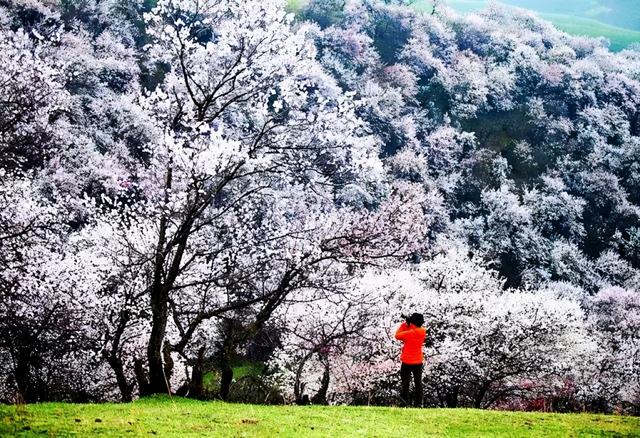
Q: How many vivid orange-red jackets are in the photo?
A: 1